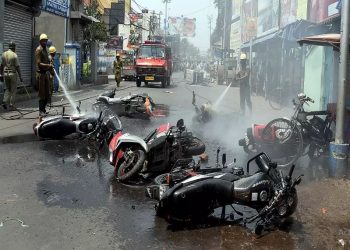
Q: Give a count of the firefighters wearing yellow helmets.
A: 4